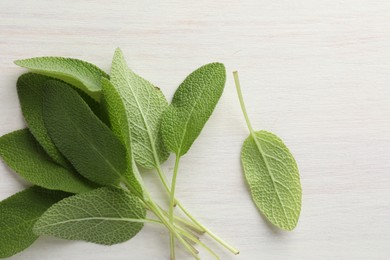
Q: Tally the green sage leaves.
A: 10